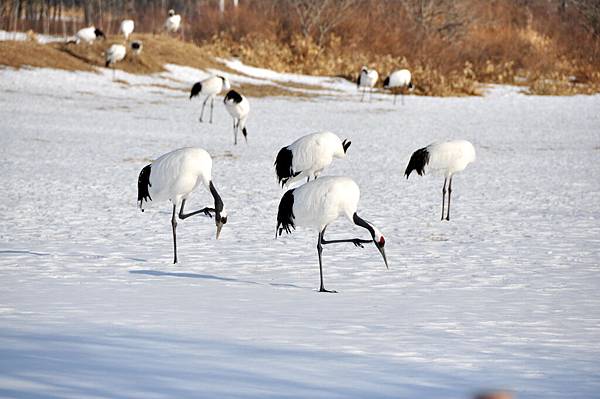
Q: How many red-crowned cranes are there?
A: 13